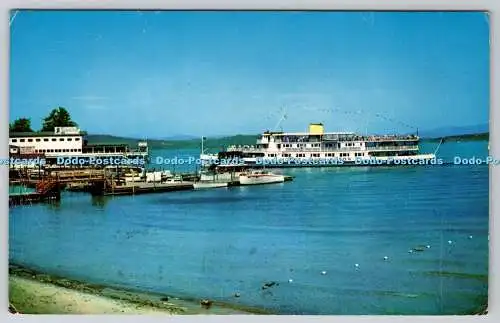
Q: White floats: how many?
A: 8